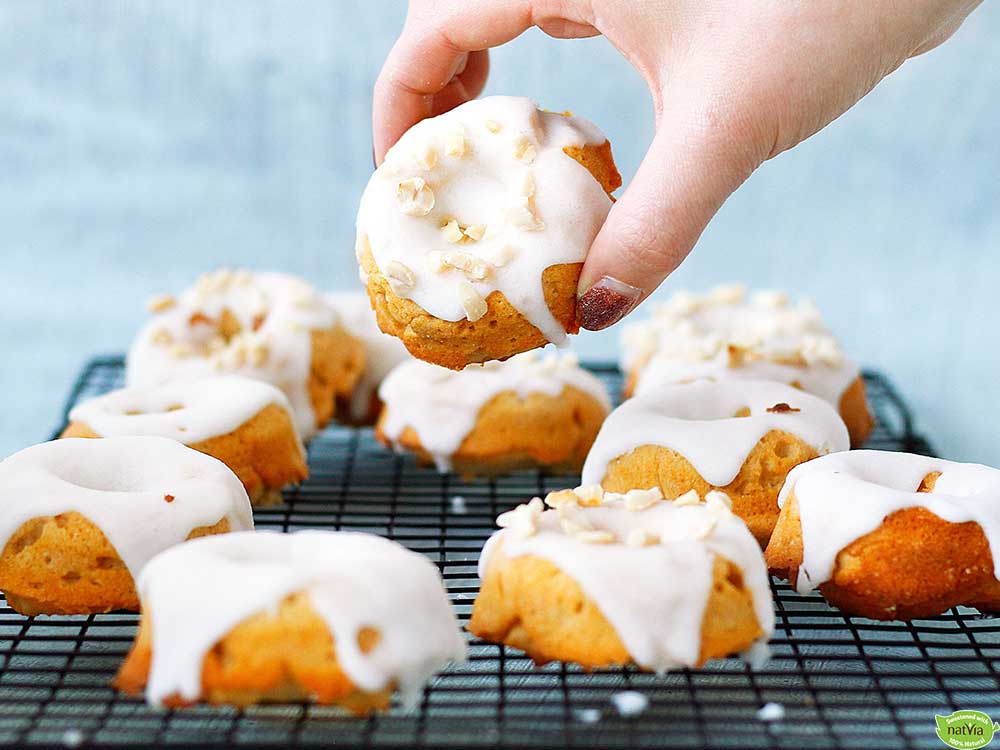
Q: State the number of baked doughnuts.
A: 11